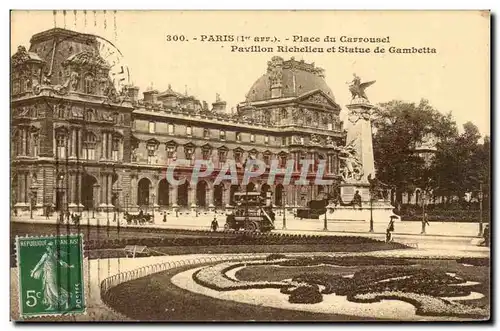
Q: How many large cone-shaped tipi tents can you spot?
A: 0